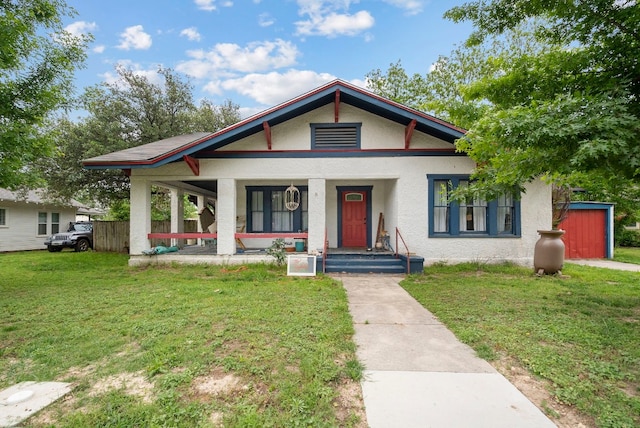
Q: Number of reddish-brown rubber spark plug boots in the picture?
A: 0